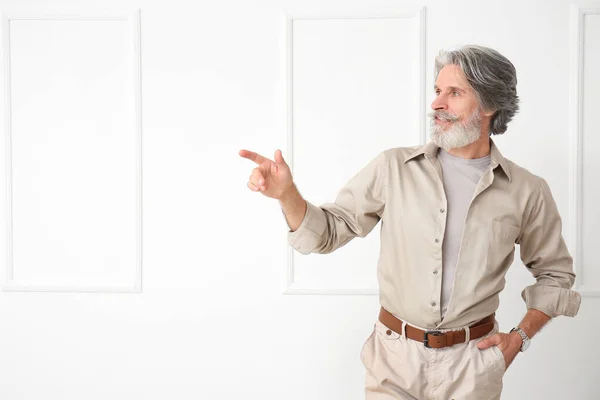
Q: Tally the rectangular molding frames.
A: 3